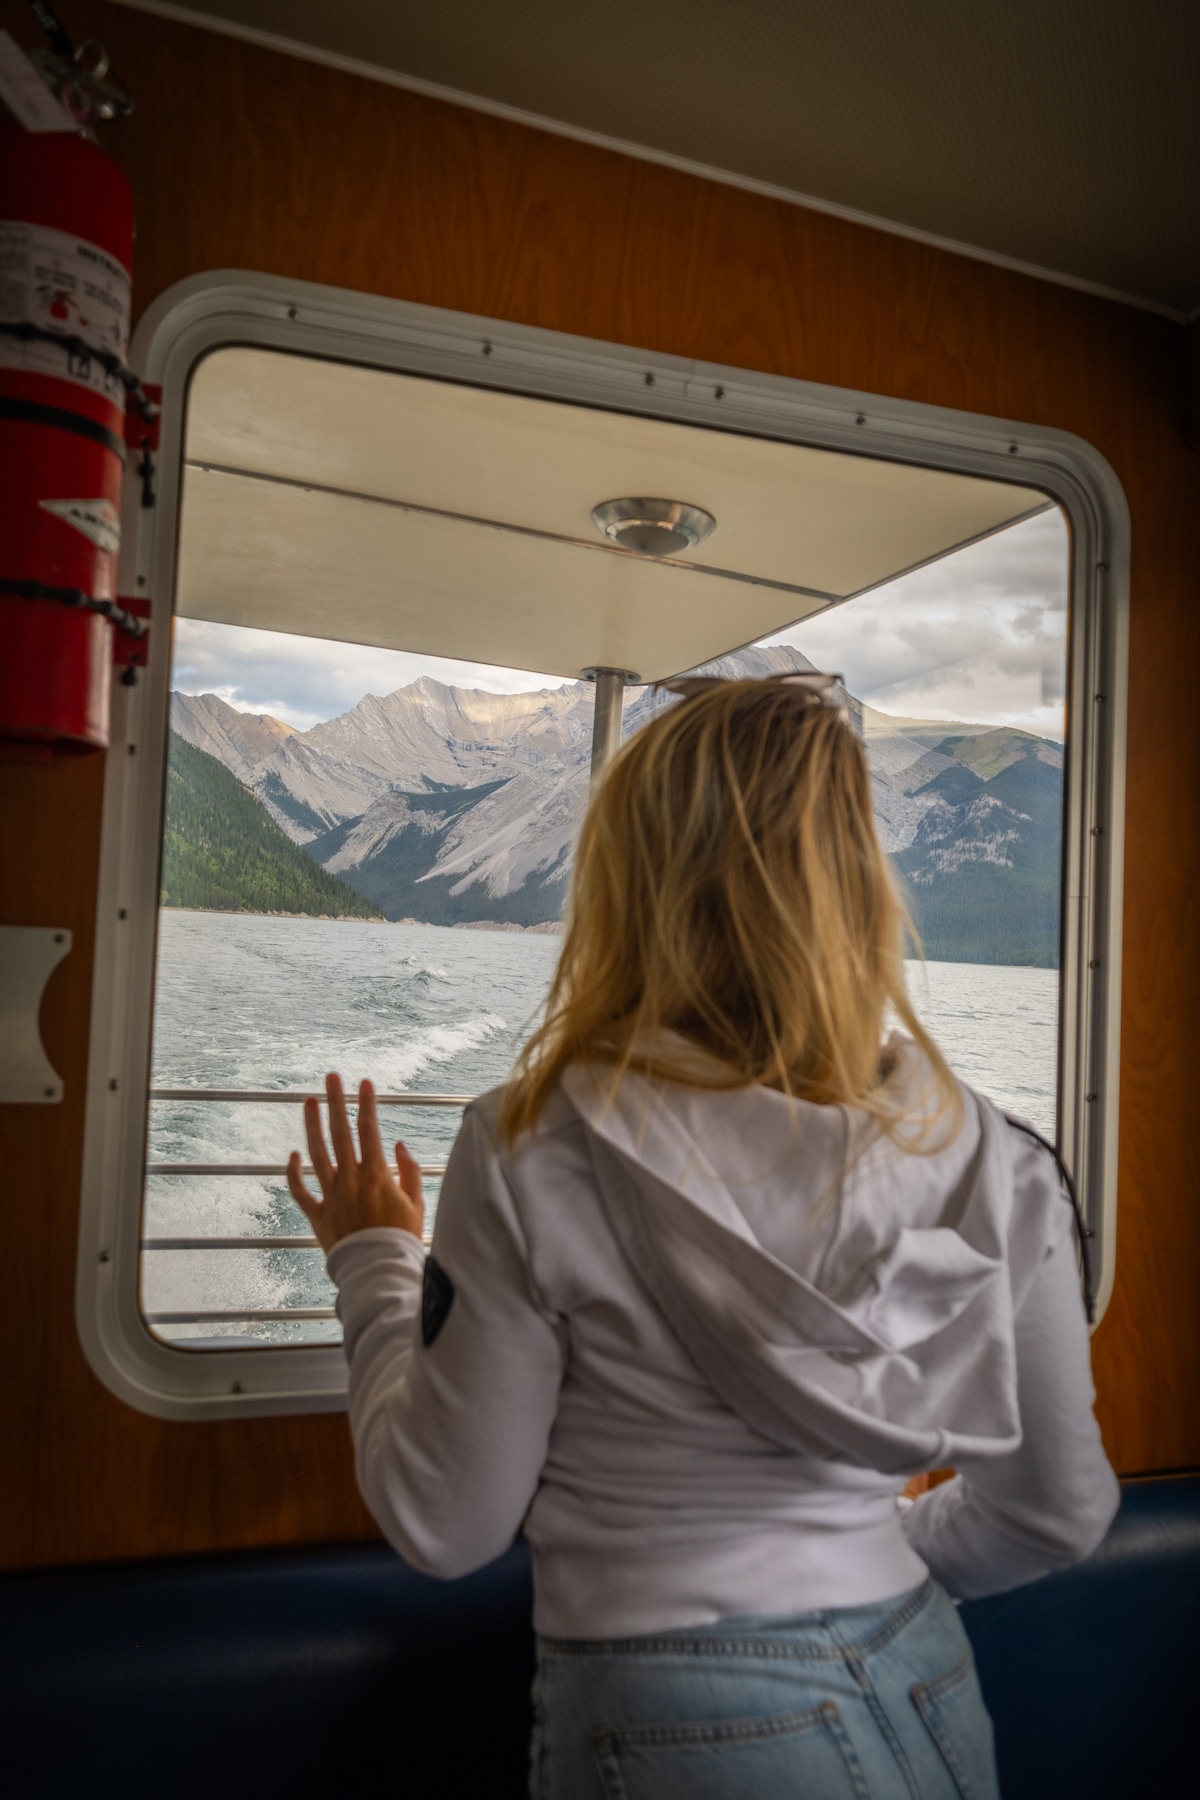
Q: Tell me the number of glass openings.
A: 1